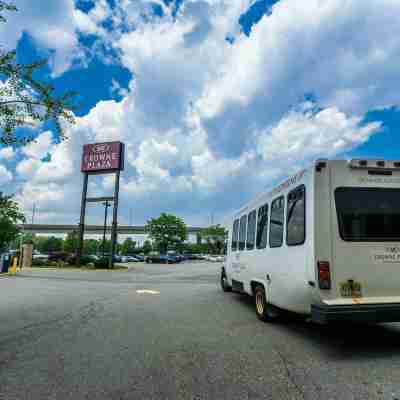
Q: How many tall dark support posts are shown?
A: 2